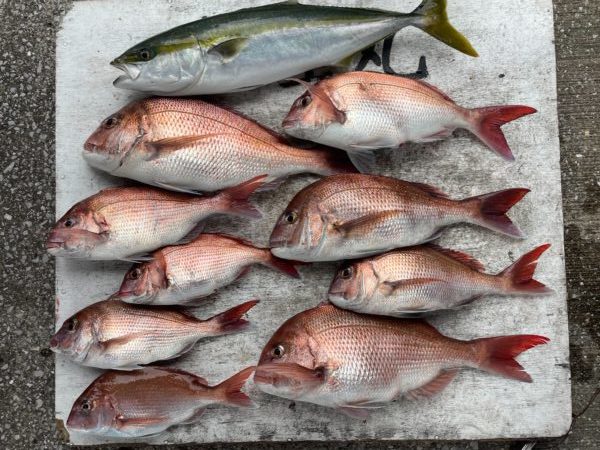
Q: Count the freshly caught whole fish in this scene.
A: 10